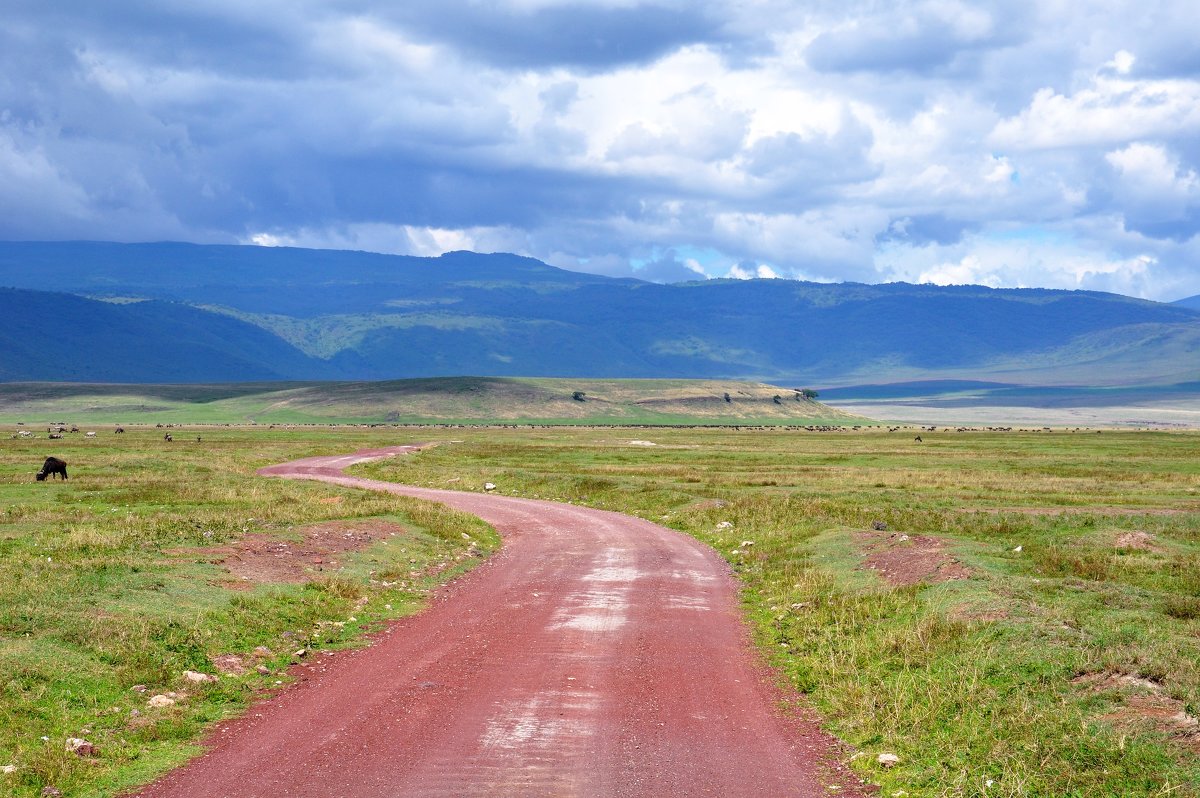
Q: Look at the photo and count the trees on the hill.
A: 5